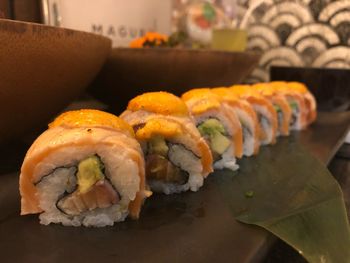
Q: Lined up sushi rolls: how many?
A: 8